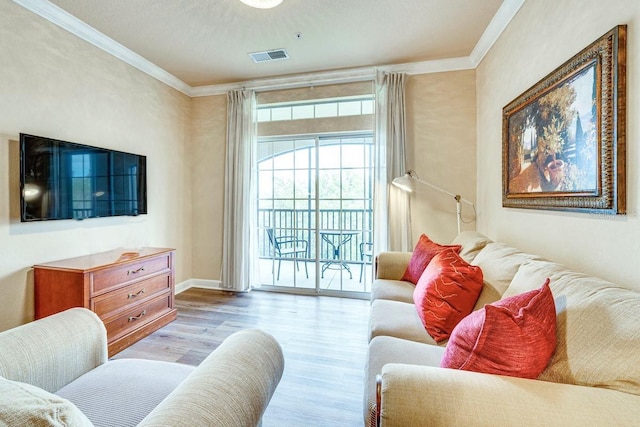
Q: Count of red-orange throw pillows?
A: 3